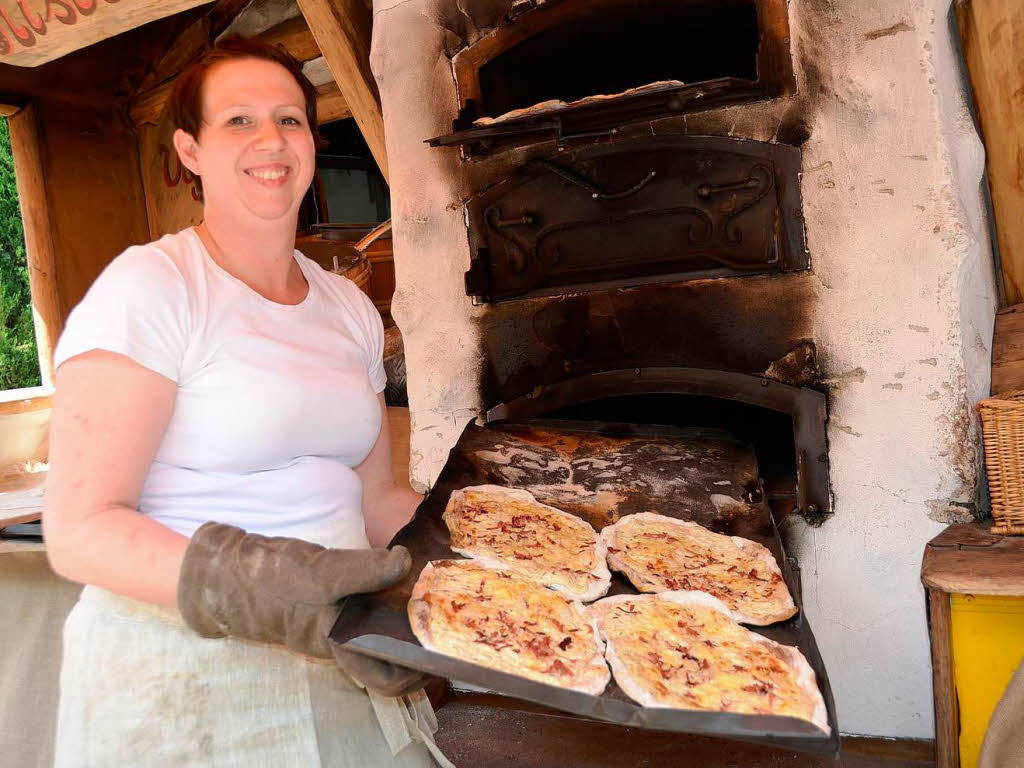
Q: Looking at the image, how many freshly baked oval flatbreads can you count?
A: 4